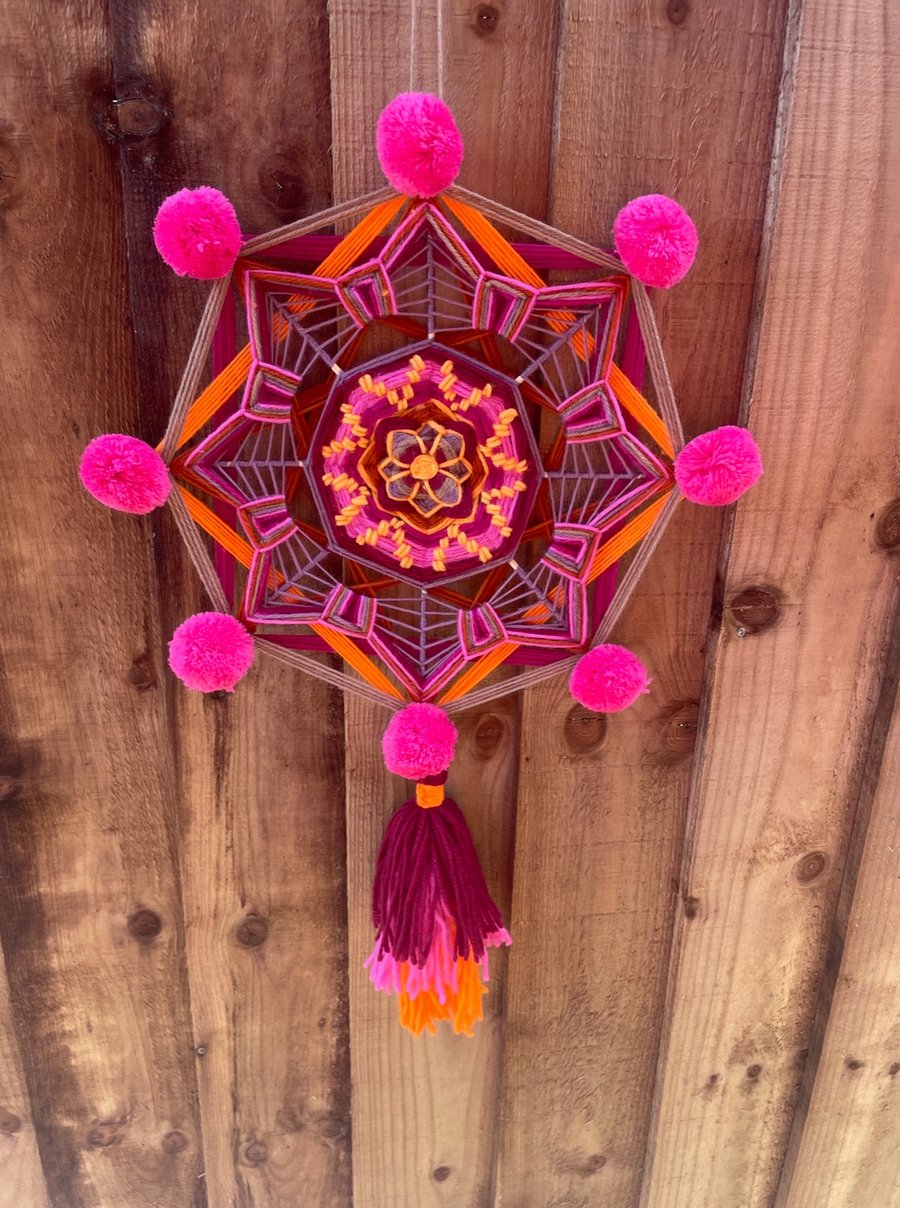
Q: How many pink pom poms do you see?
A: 8